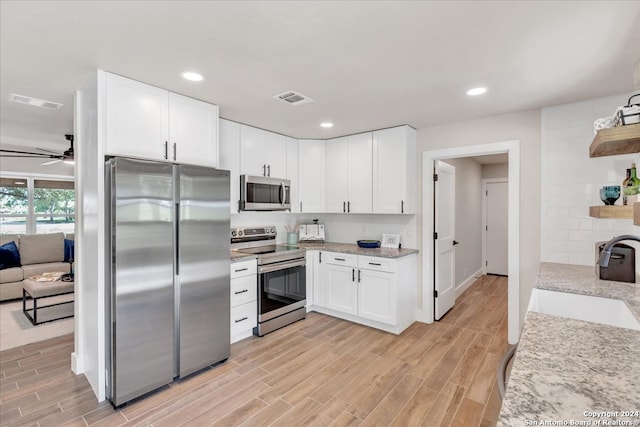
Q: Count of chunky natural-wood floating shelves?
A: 2